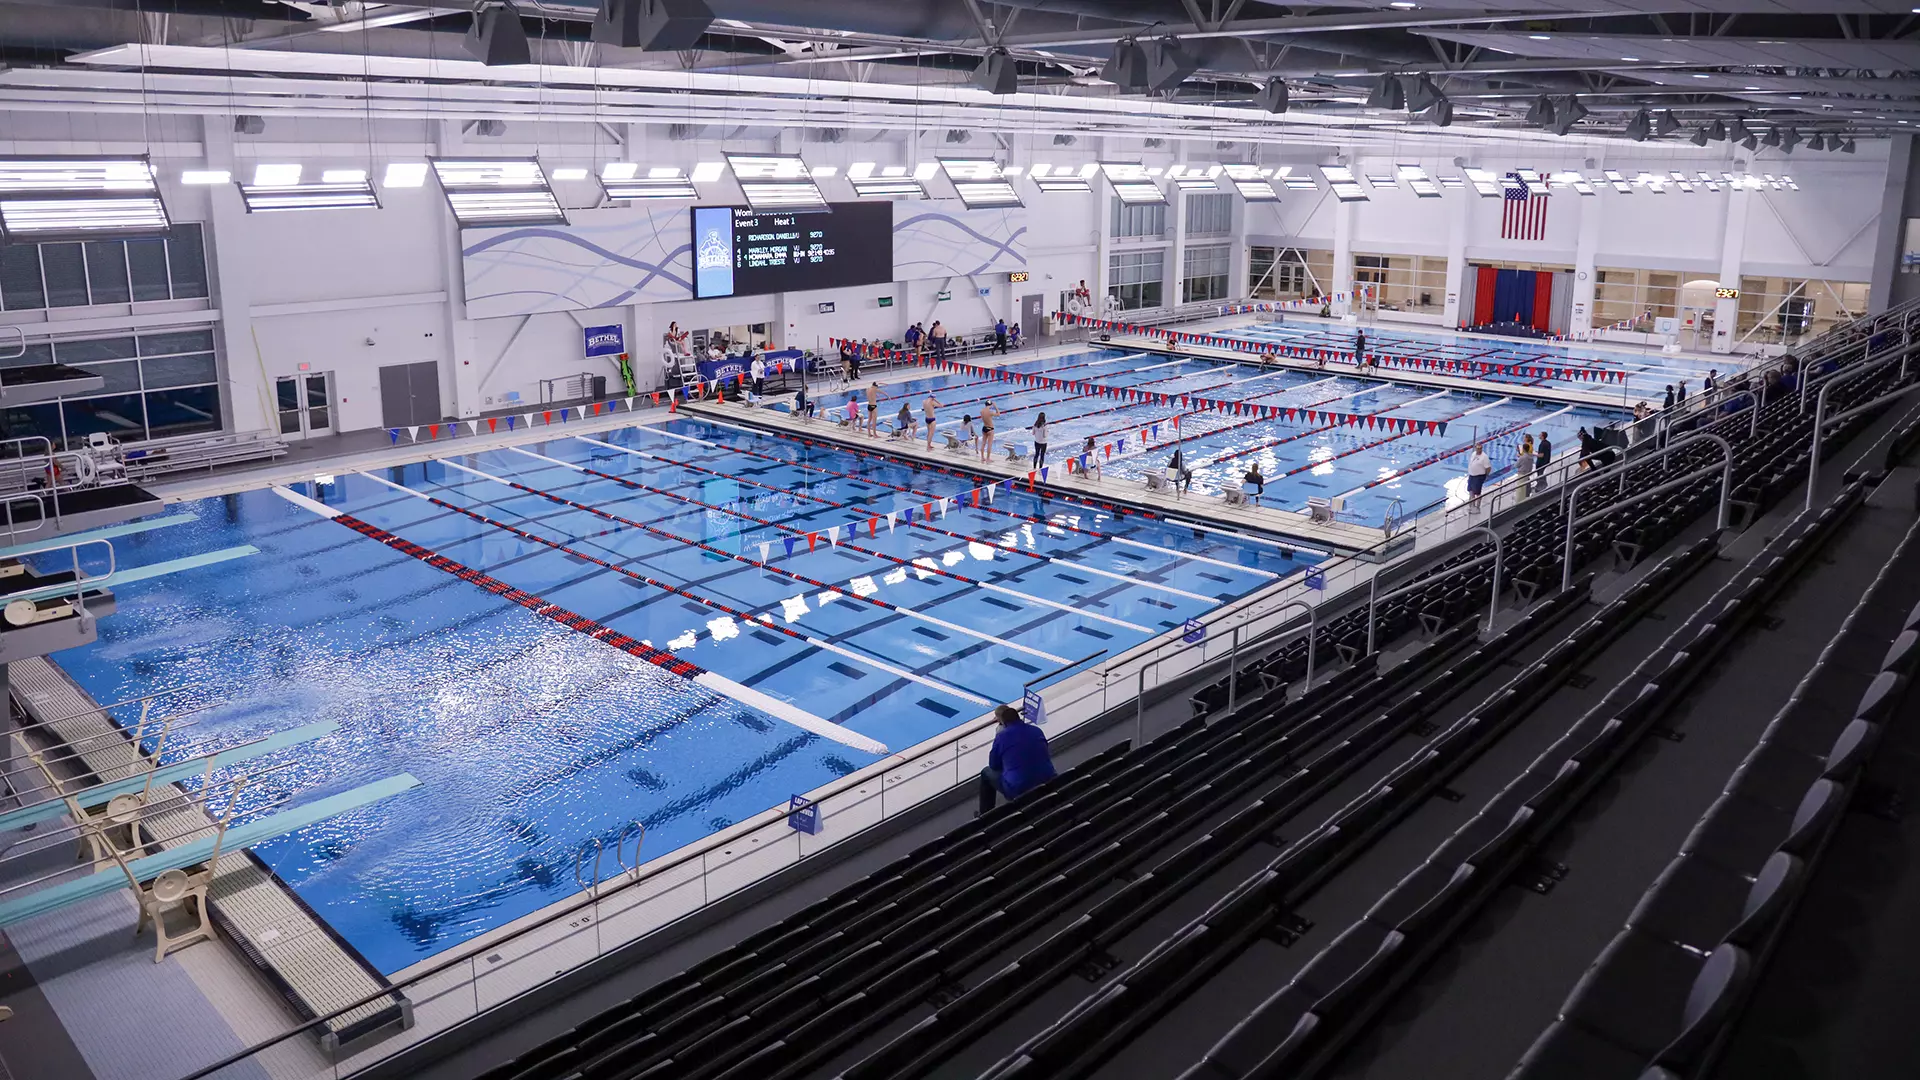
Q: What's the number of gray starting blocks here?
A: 10